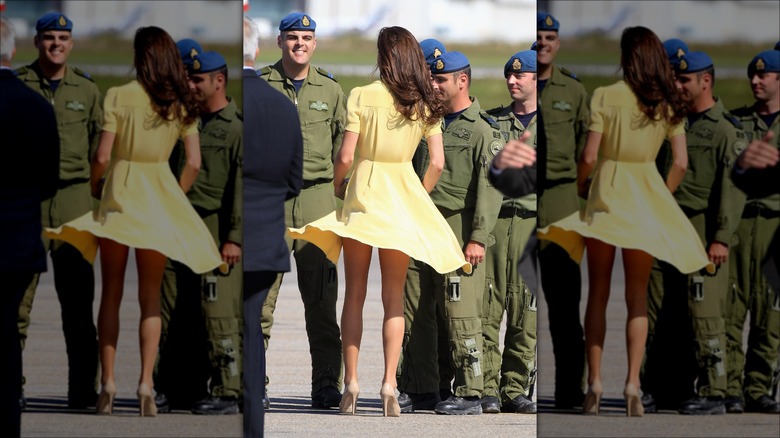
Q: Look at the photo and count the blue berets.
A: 11